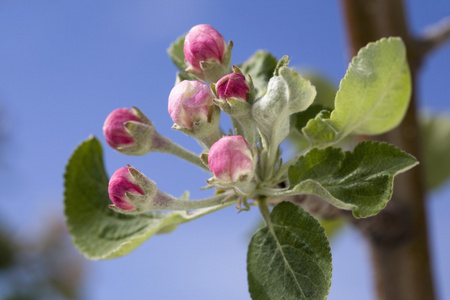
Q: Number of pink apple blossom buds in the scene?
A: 6